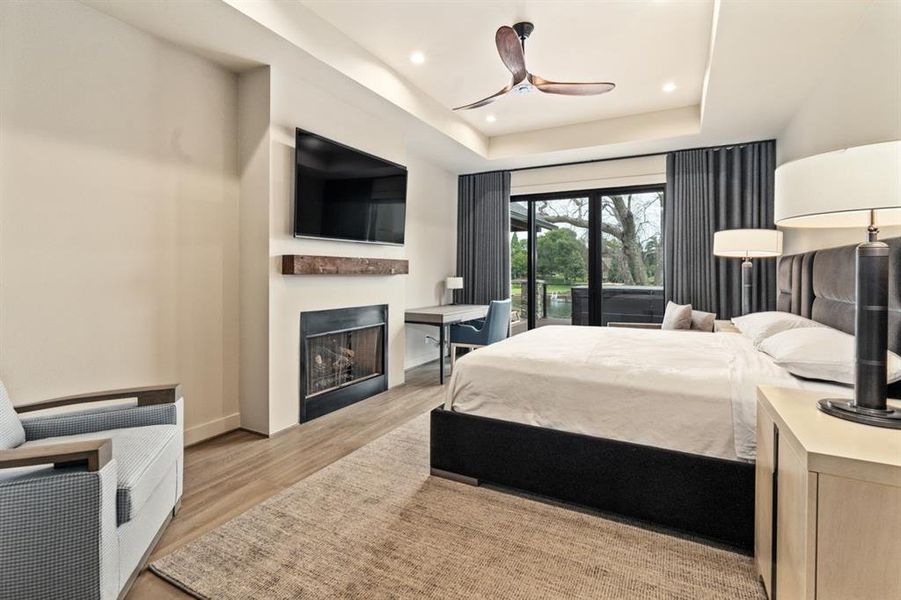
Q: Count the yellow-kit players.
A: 0